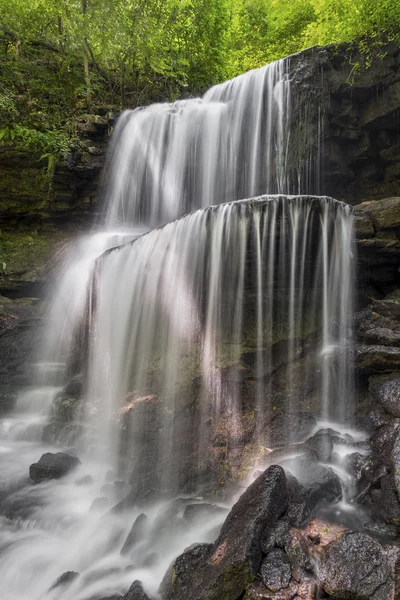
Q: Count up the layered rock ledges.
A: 2